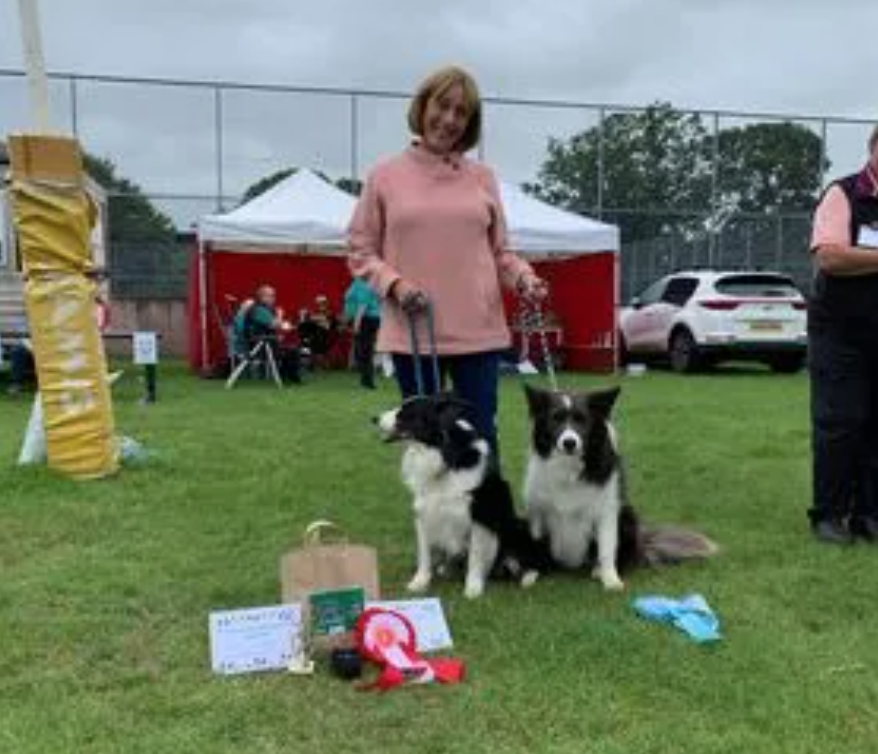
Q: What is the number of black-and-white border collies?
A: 2